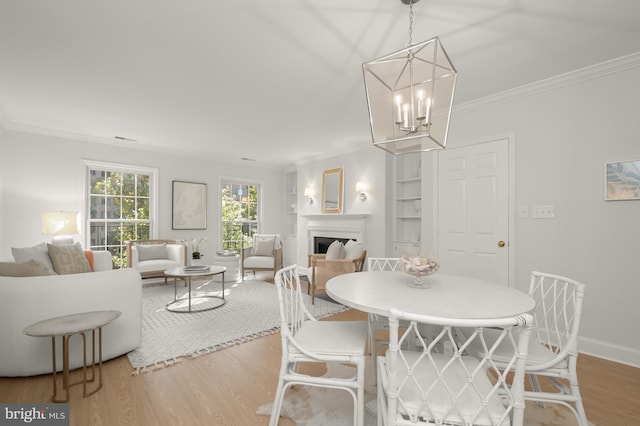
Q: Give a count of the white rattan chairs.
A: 4